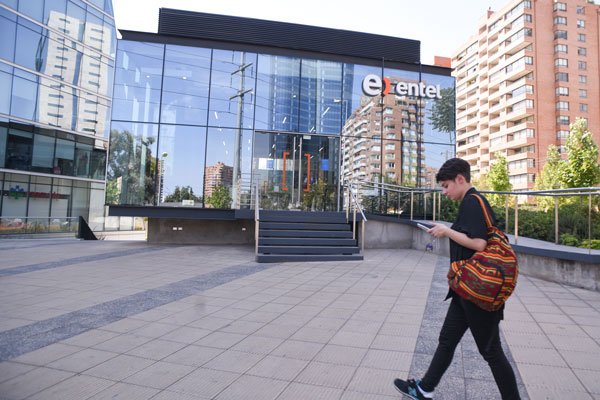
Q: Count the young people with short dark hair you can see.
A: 1